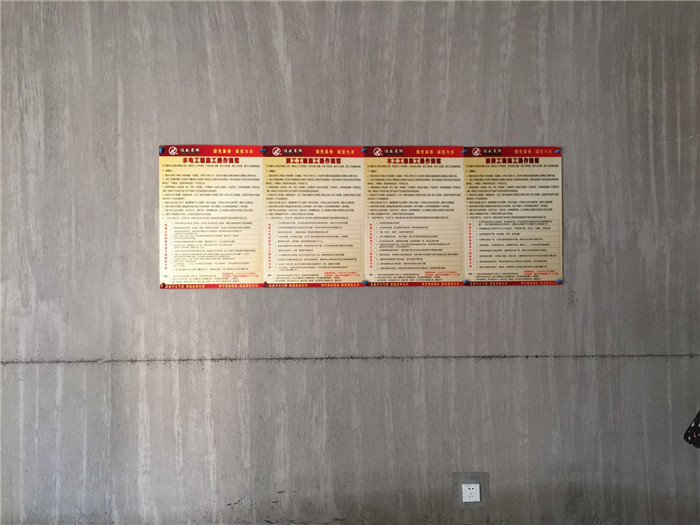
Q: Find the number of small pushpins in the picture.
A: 10